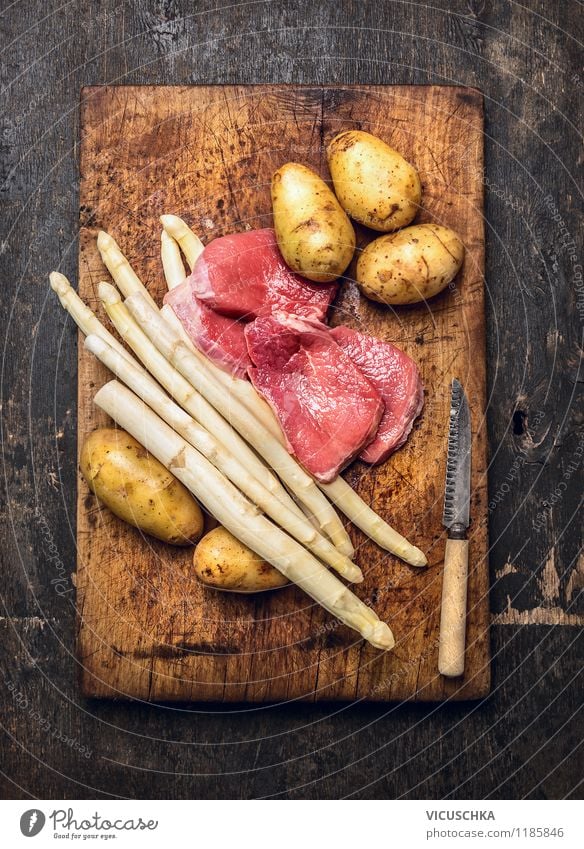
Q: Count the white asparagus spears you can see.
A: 9